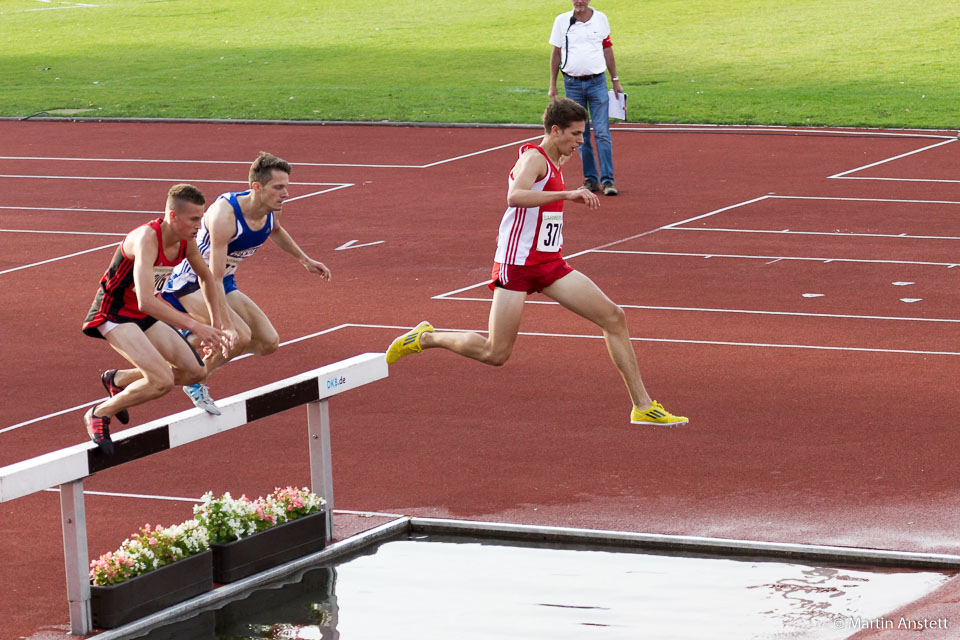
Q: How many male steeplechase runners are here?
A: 3